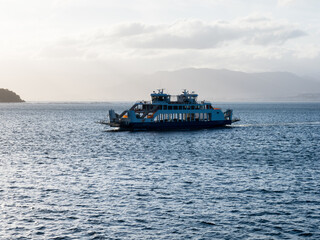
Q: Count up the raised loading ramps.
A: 2